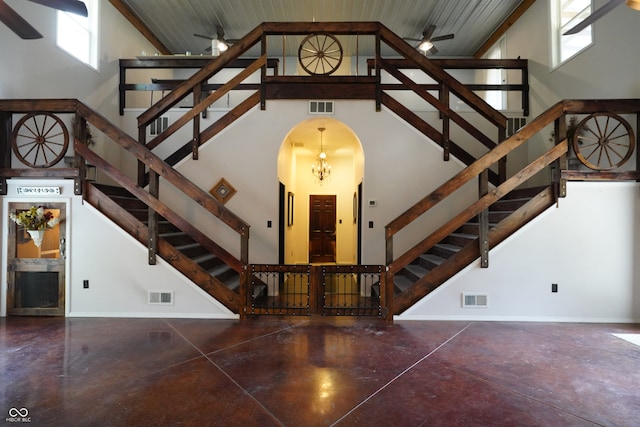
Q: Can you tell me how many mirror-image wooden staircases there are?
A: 2